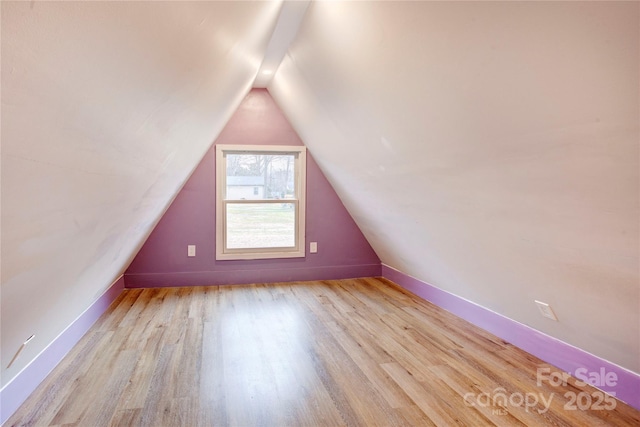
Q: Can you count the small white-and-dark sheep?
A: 0